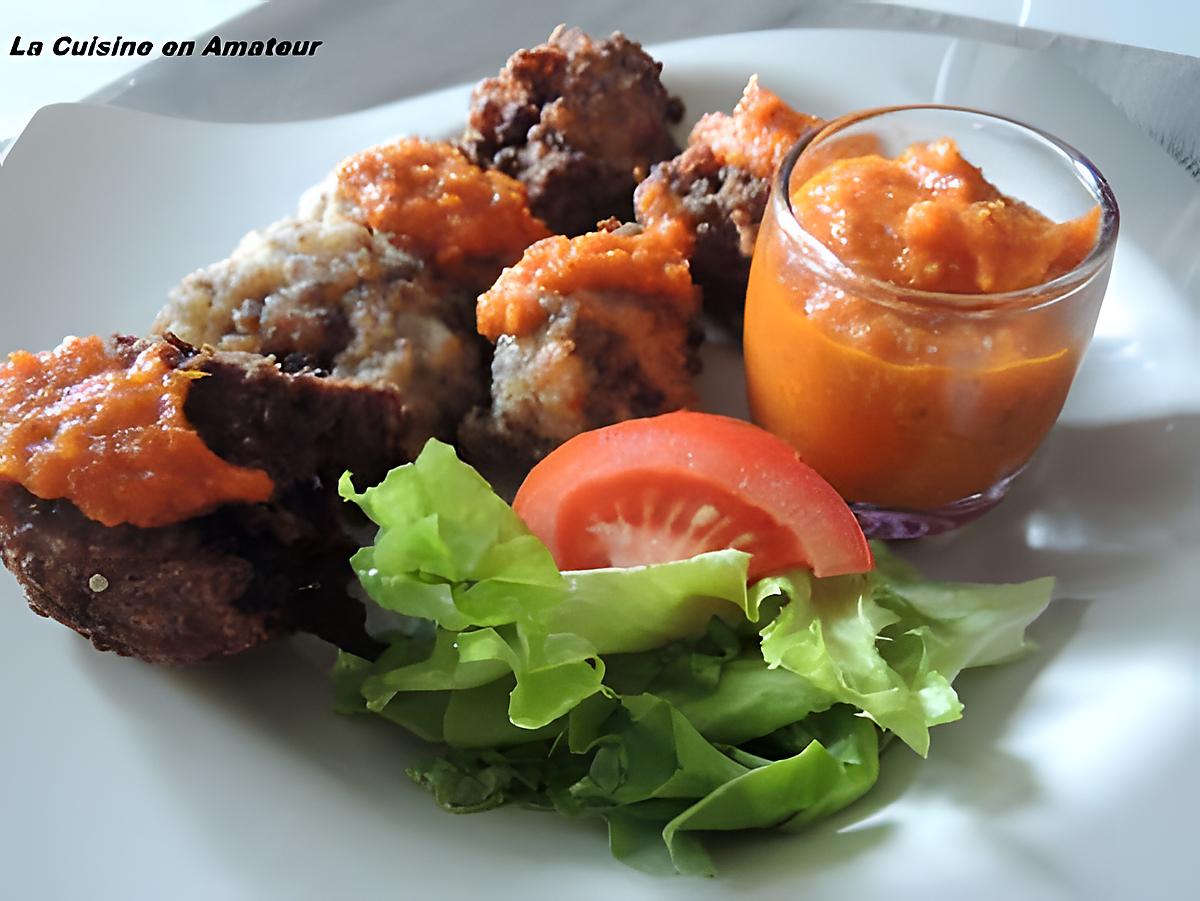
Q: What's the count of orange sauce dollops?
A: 4